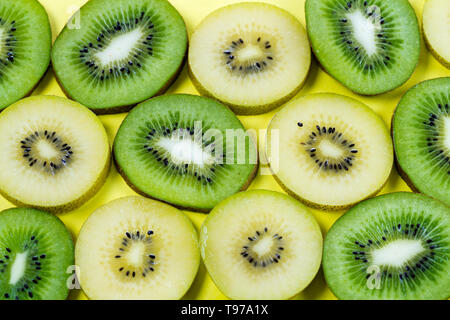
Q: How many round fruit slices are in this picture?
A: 13